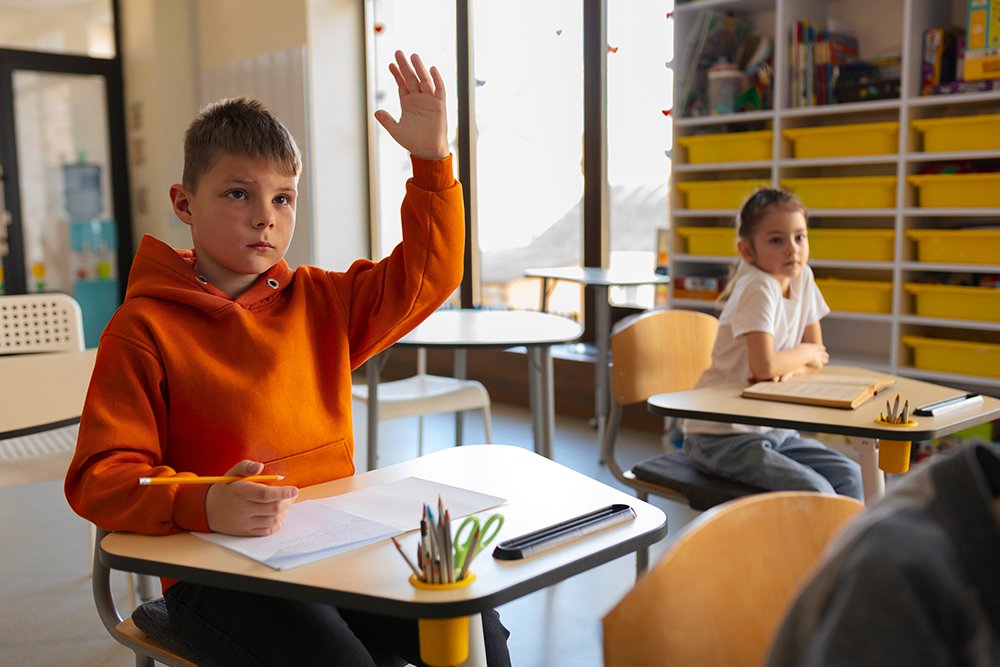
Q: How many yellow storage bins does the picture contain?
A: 12